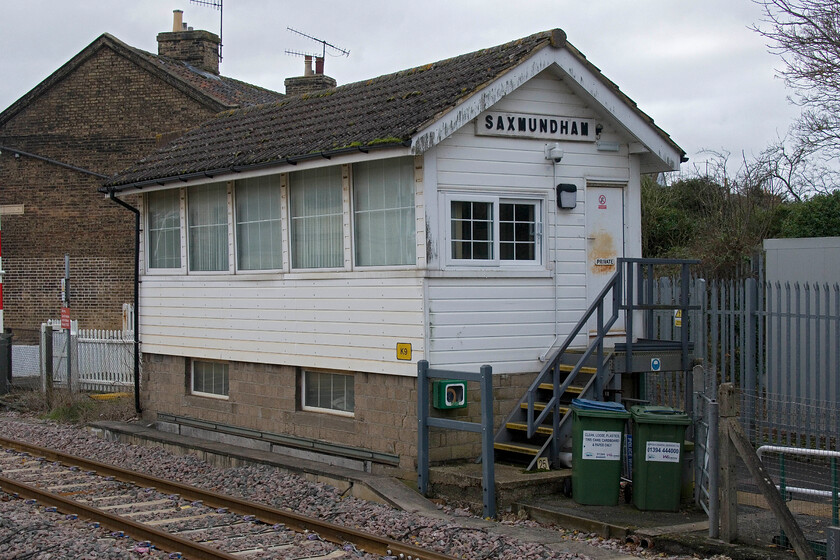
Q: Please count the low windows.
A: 2